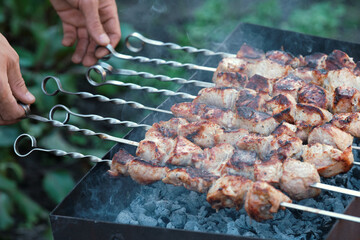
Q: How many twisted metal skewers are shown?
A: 8